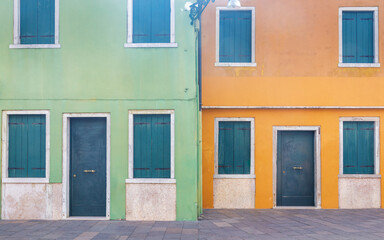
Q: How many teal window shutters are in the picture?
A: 8